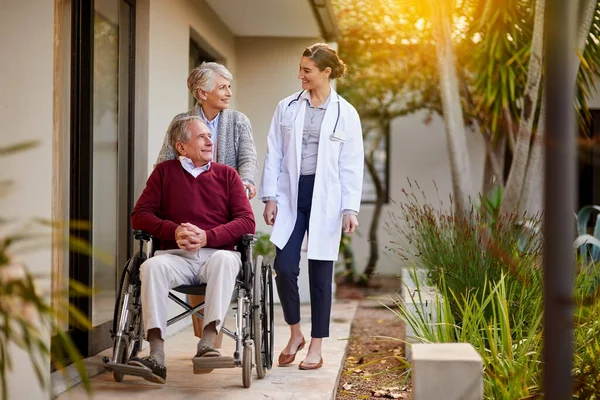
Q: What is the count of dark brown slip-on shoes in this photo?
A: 2